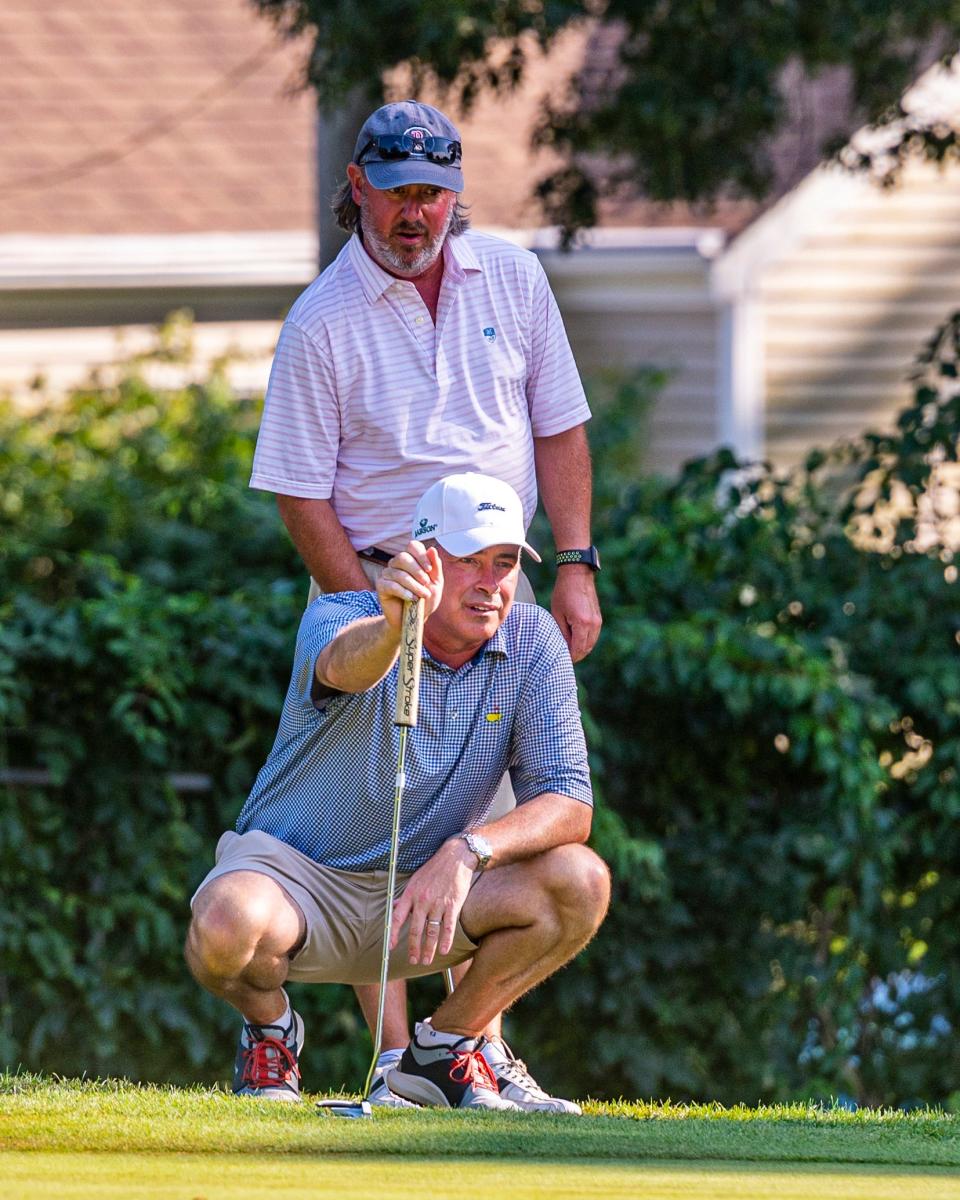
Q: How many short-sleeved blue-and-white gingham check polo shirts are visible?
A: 1